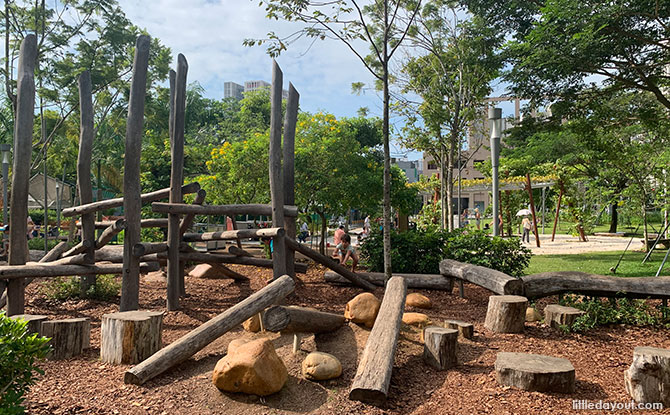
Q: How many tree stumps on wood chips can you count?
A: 9